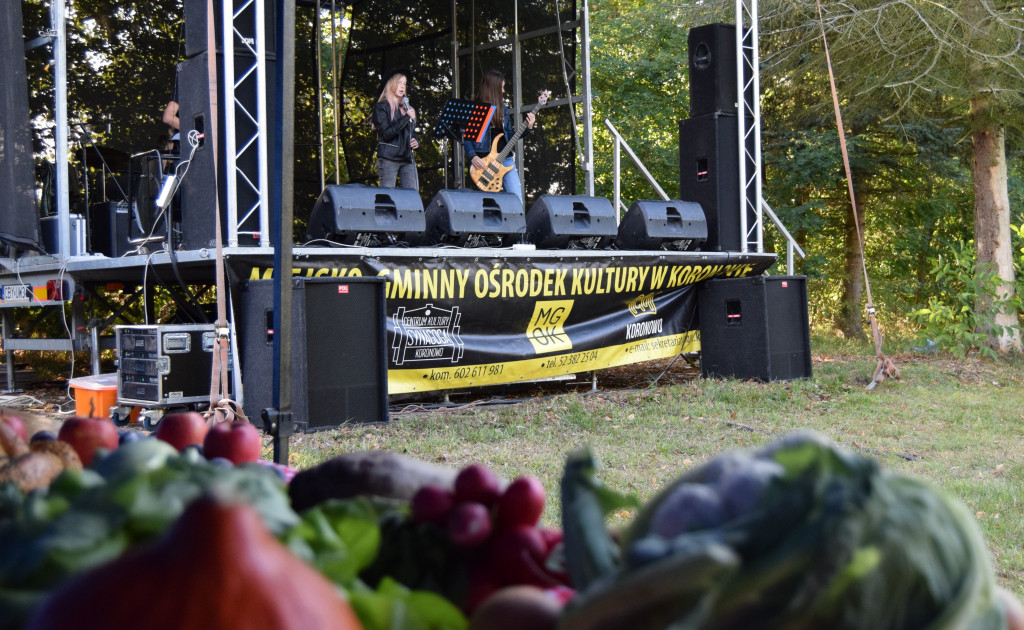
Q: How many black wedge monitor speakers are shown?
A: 4